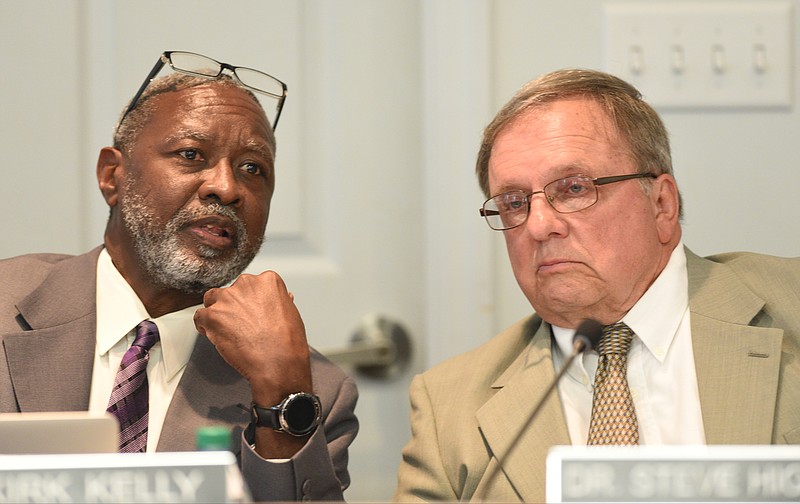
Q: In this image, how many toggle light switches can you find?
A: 4